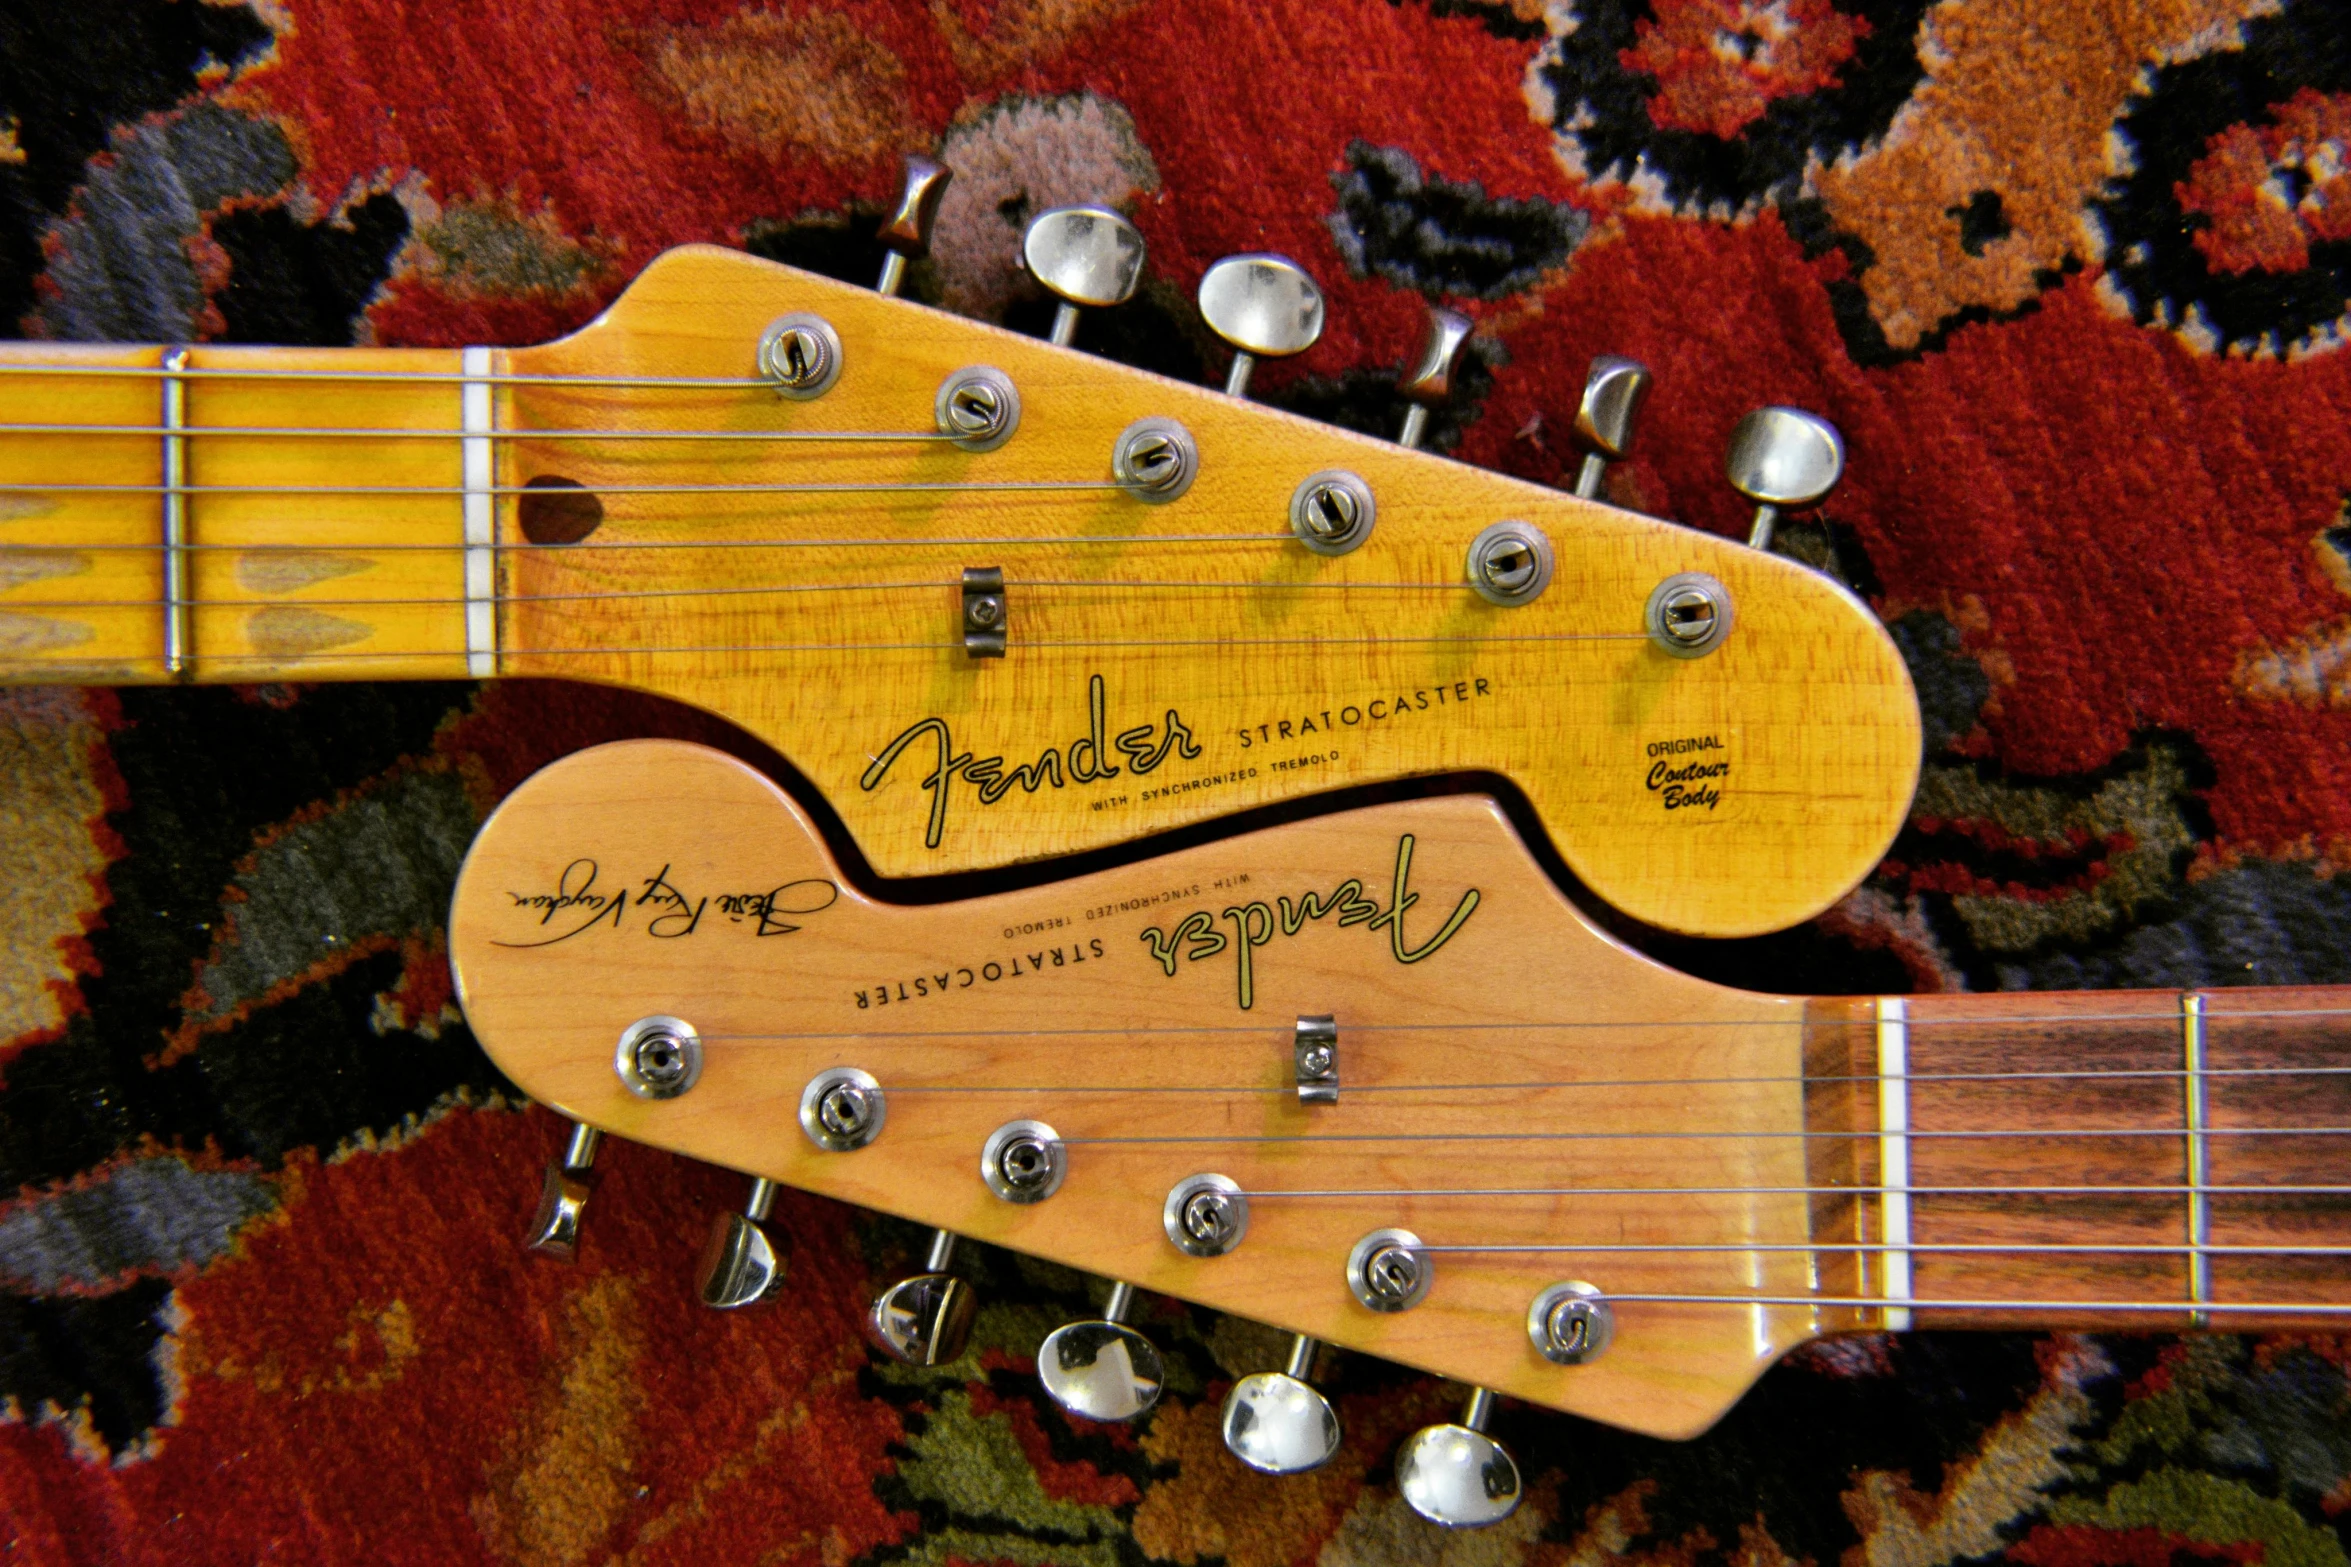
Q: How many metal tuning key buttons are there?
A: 12